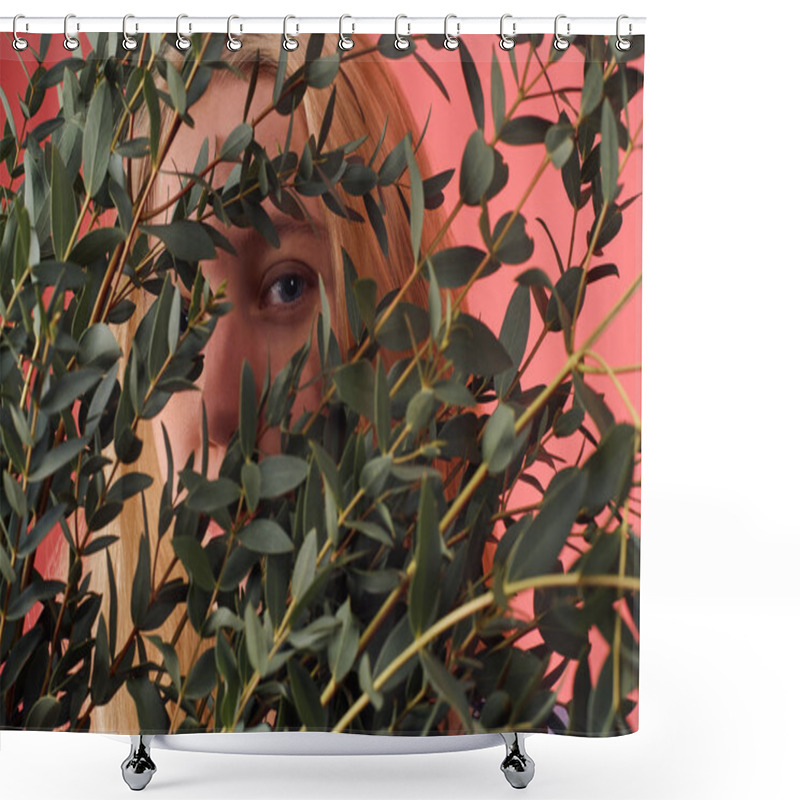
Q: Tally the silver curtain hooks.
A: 12